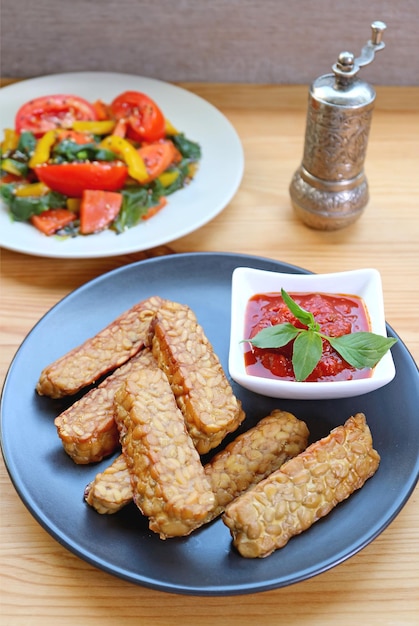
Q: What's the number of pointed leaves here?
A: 4